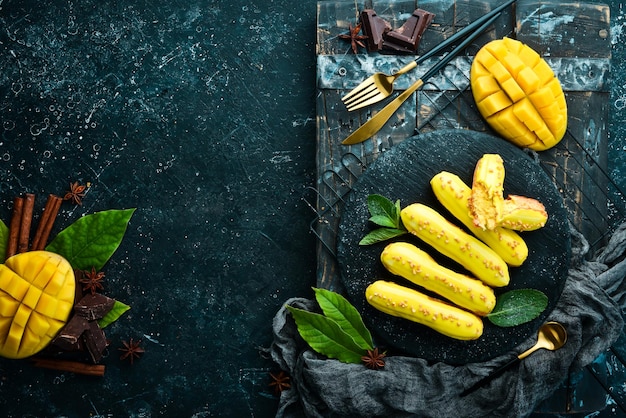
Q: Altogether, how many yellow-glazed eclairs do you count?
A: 5